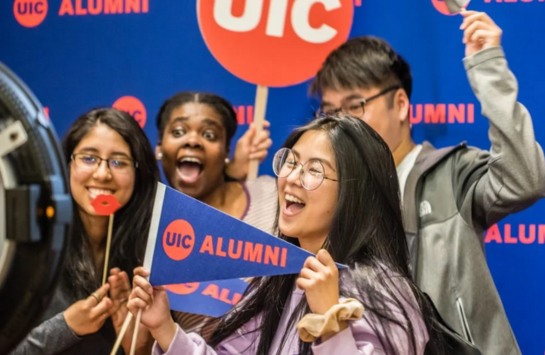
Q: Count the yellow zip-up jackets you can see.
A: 0